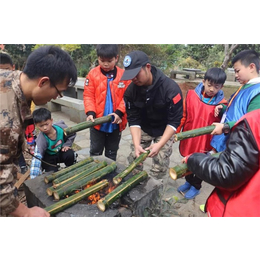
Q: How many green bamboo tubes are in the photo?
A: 10